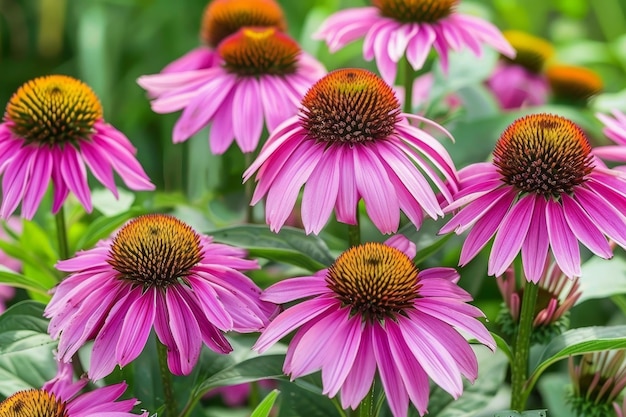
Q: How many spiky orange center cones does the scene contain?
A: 11